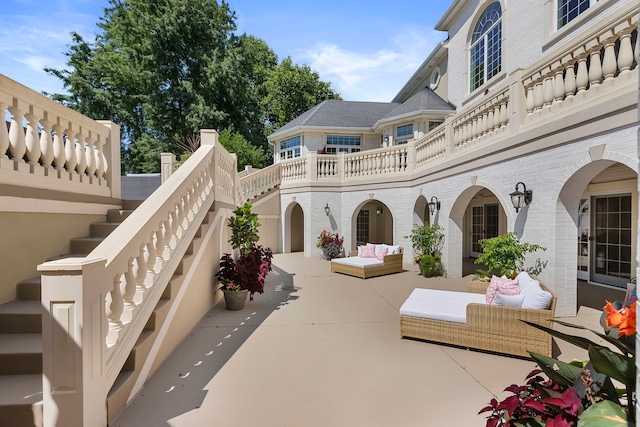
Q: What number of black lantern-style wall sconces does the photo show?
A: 4